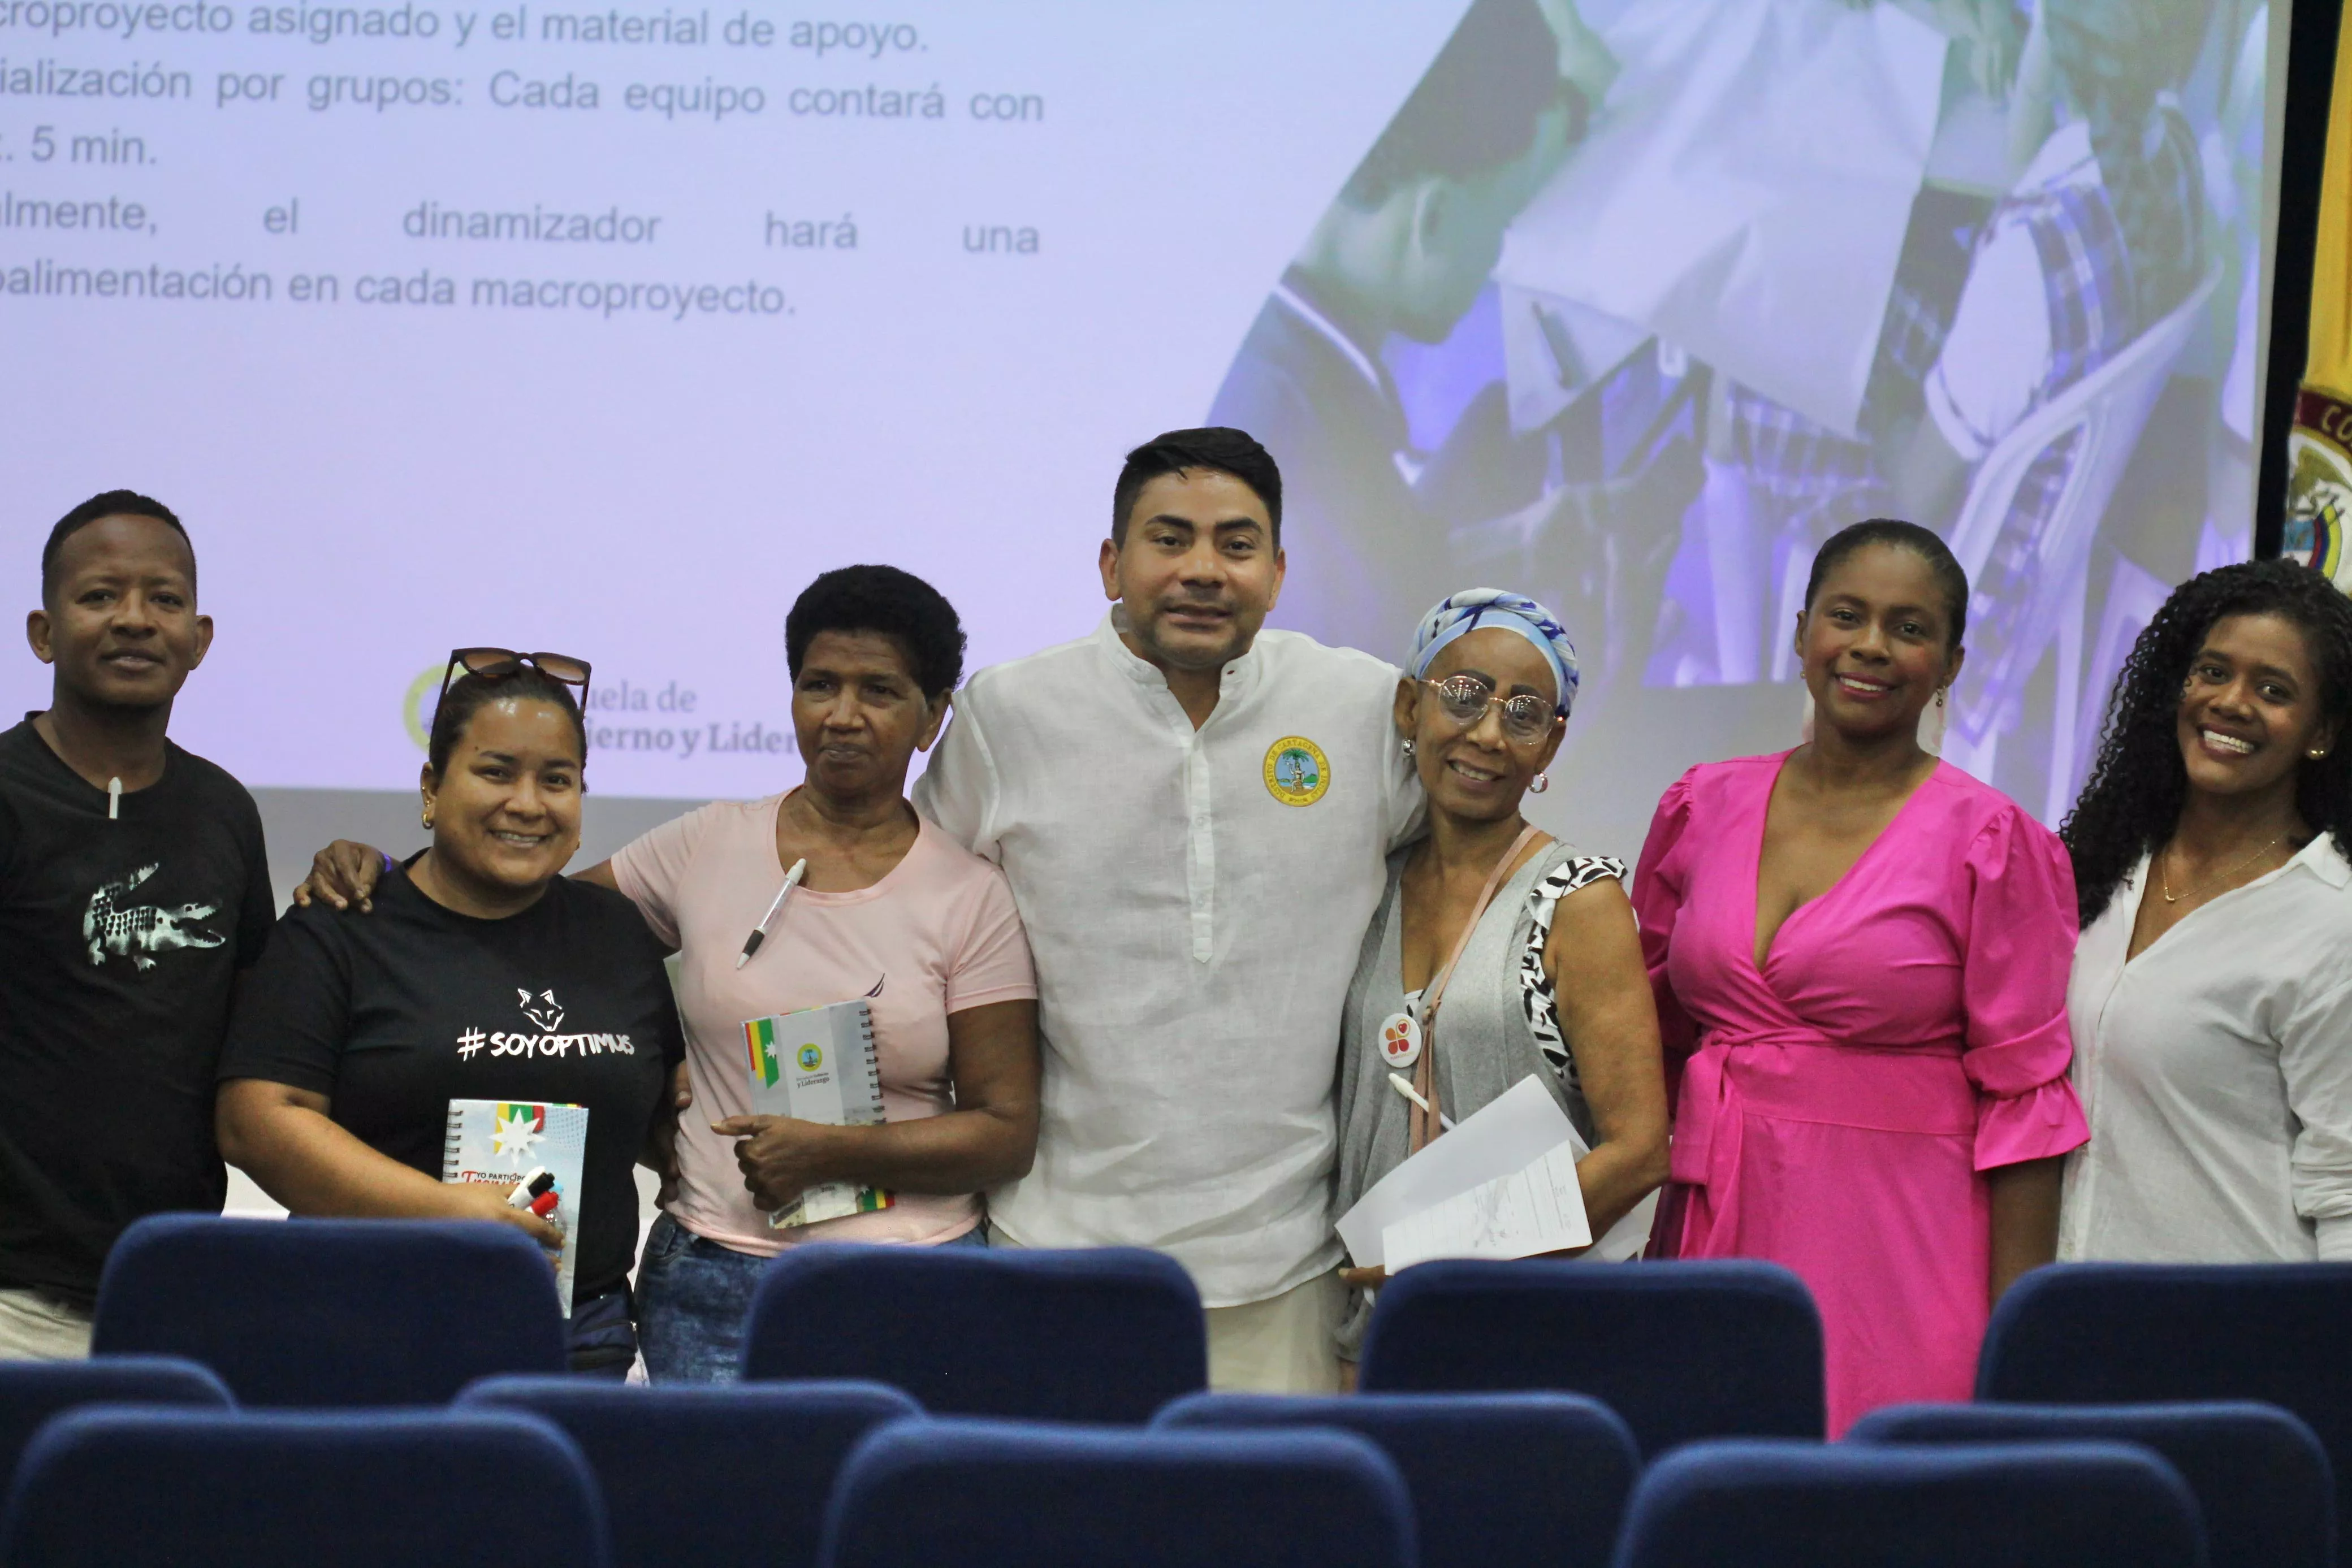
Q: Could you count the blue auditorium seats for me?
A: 11